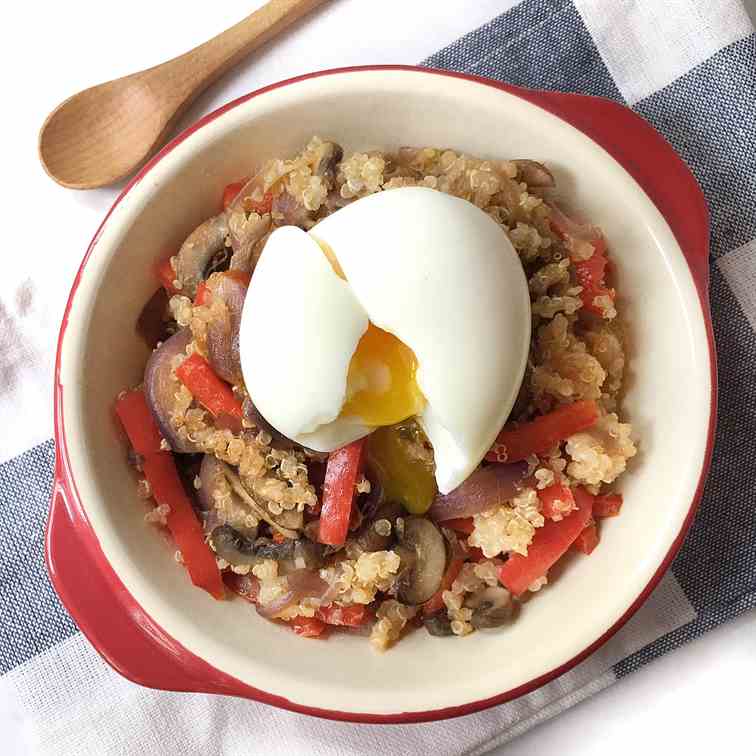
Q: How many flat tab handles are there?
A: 2